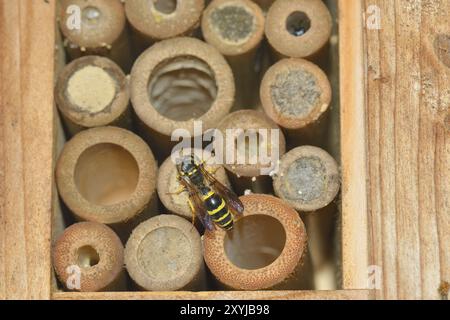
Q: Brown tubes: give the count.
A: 14